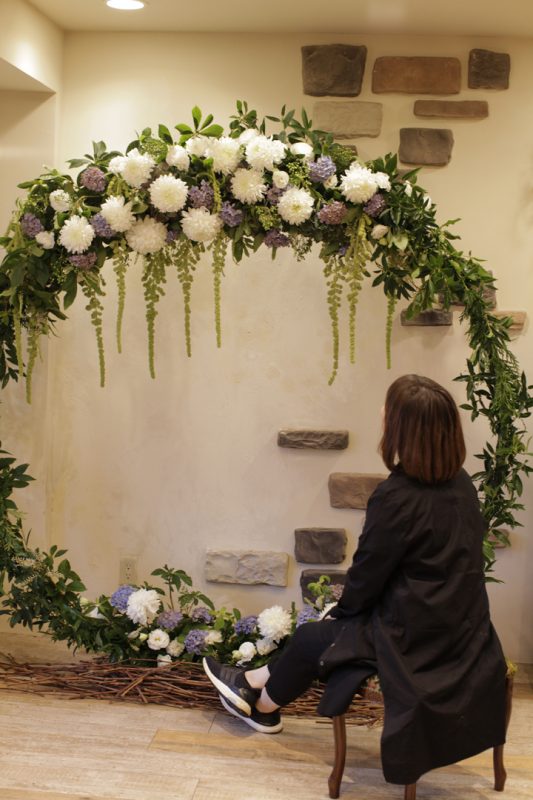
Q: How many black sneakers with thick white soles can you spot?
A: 2